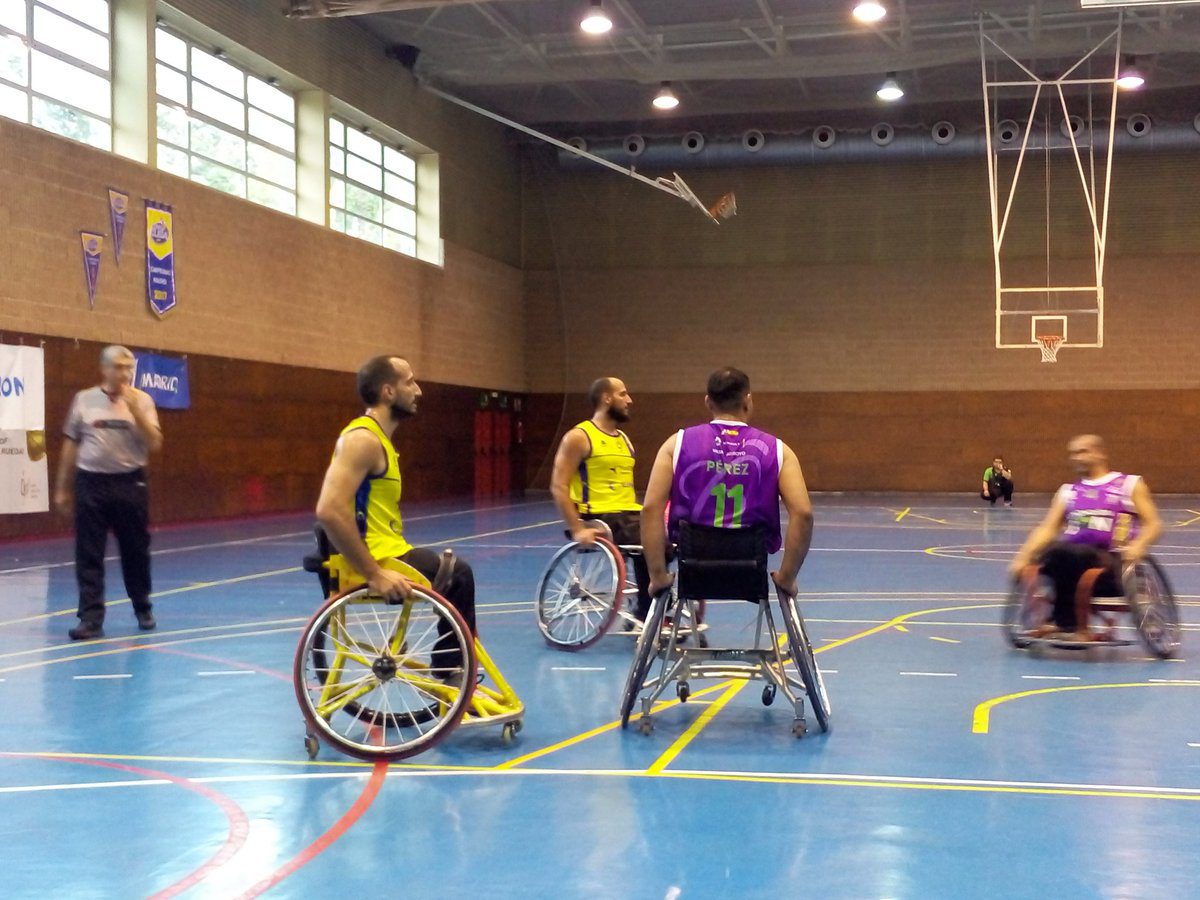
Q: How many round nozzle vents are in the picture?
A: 11